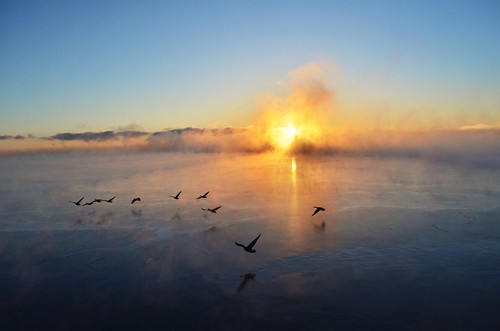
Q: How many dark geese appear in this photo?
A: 10